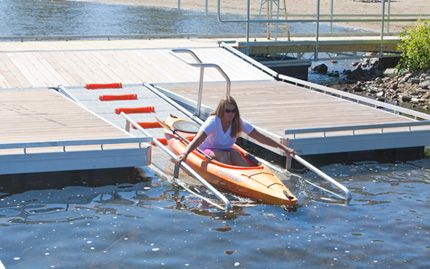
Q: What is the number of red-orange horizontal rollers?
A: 5